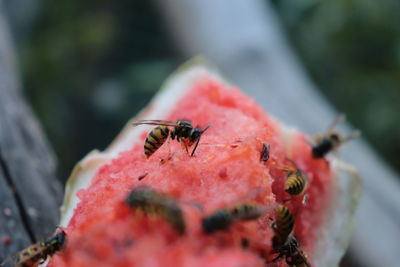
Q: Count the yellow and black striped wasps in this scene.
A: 8